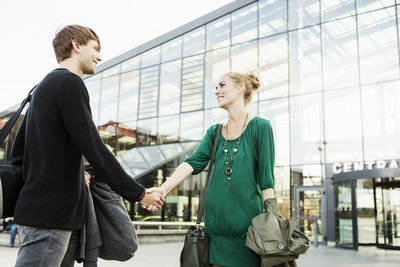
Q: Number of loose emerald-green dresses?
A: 1